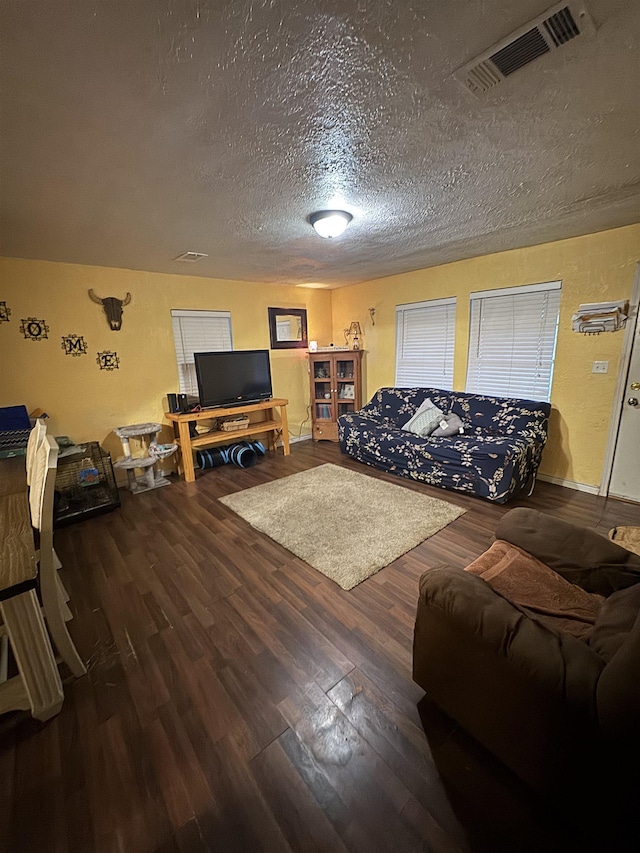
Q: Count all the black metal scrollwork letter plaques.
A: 4